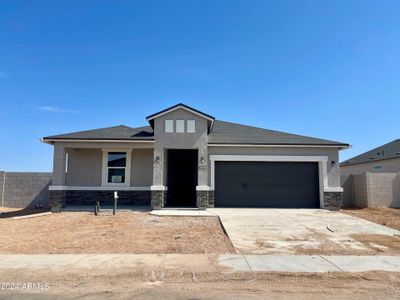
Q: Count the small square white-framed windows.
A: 3